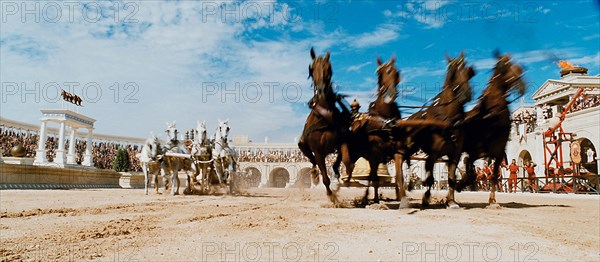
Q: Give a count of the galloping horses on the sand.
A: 8